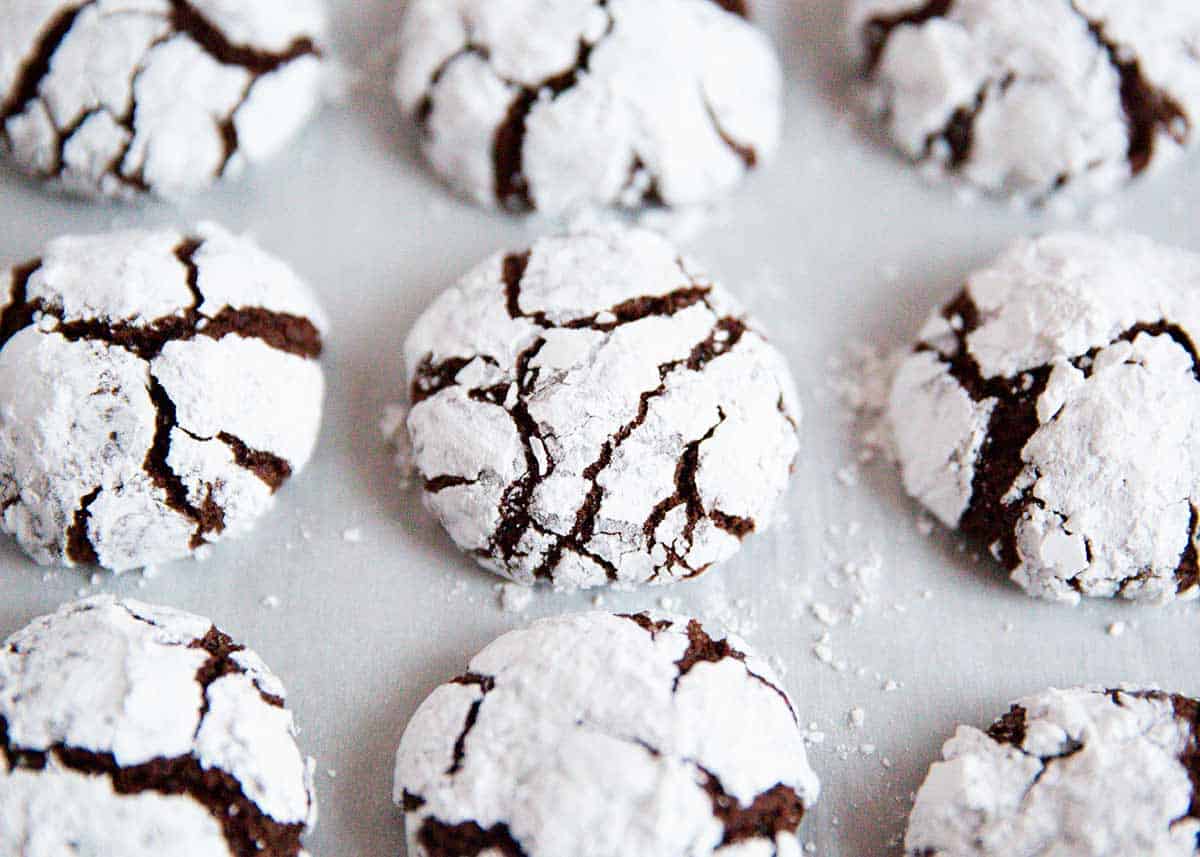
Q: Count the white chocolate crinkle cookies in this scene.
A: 9